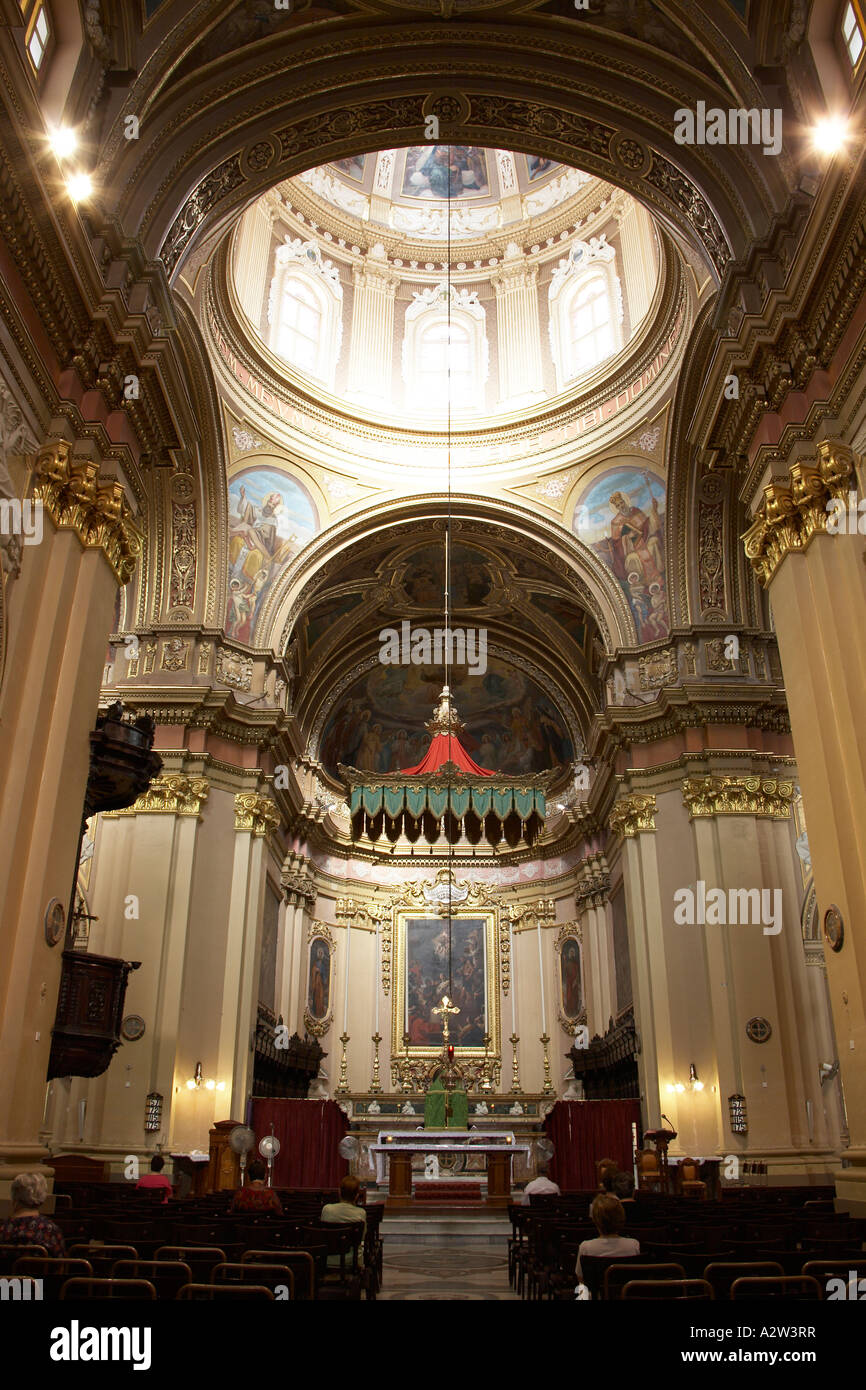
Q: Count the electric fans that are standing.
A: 4